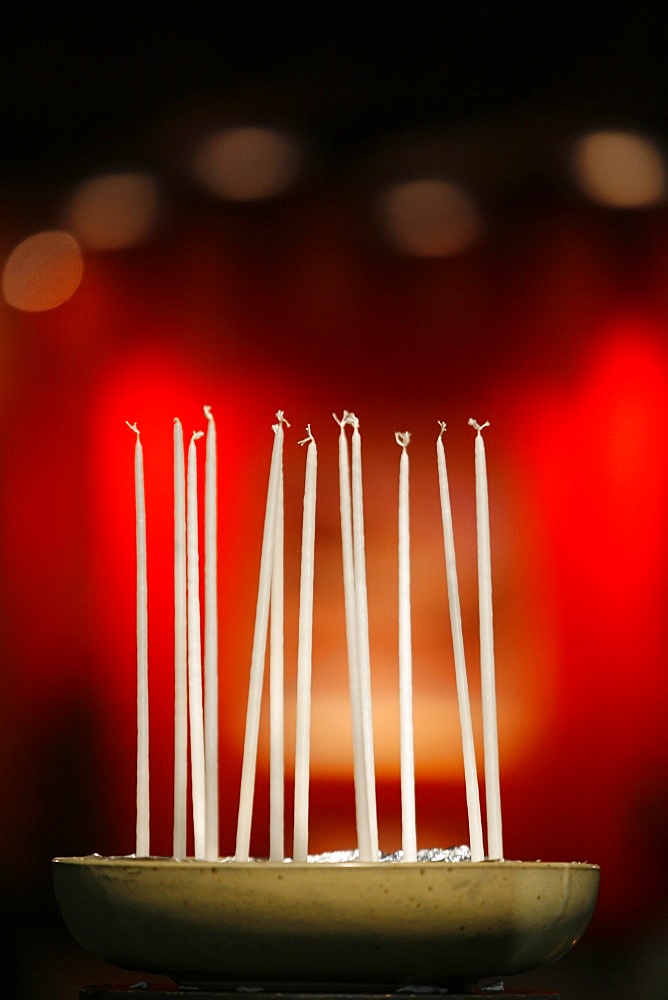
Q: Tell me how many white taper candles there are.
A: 12